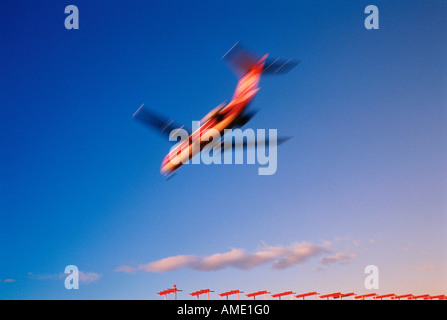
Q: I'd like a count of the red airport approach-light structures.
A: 13